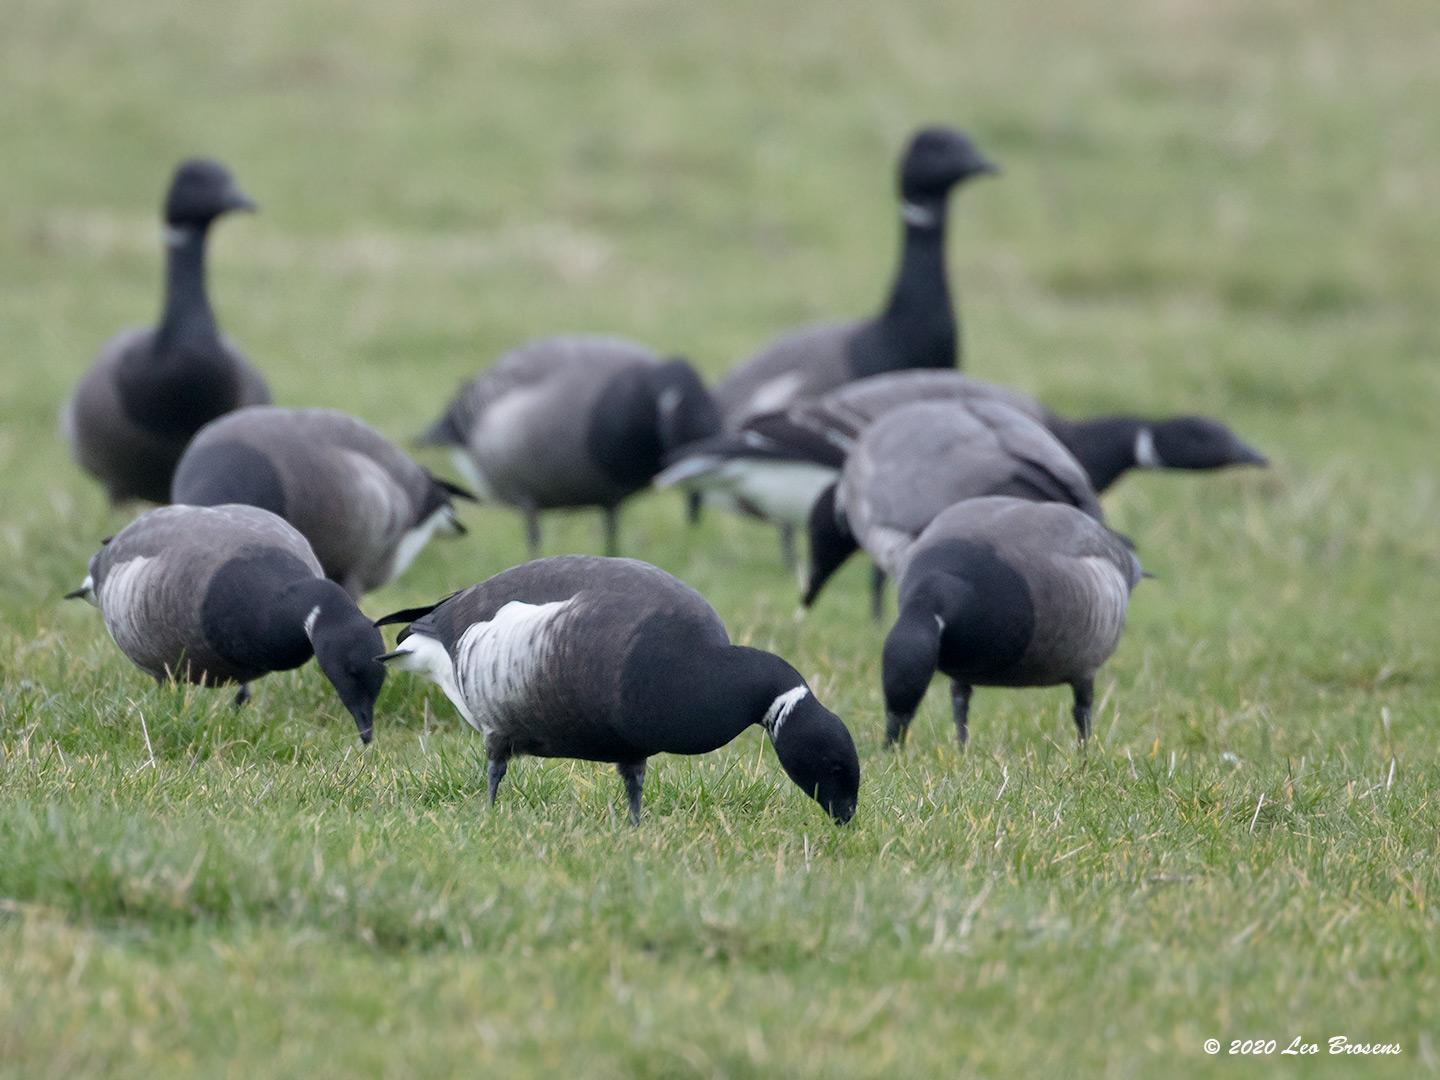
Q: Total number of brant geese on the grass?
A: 9